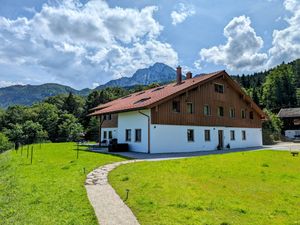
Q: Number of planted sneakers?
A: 0